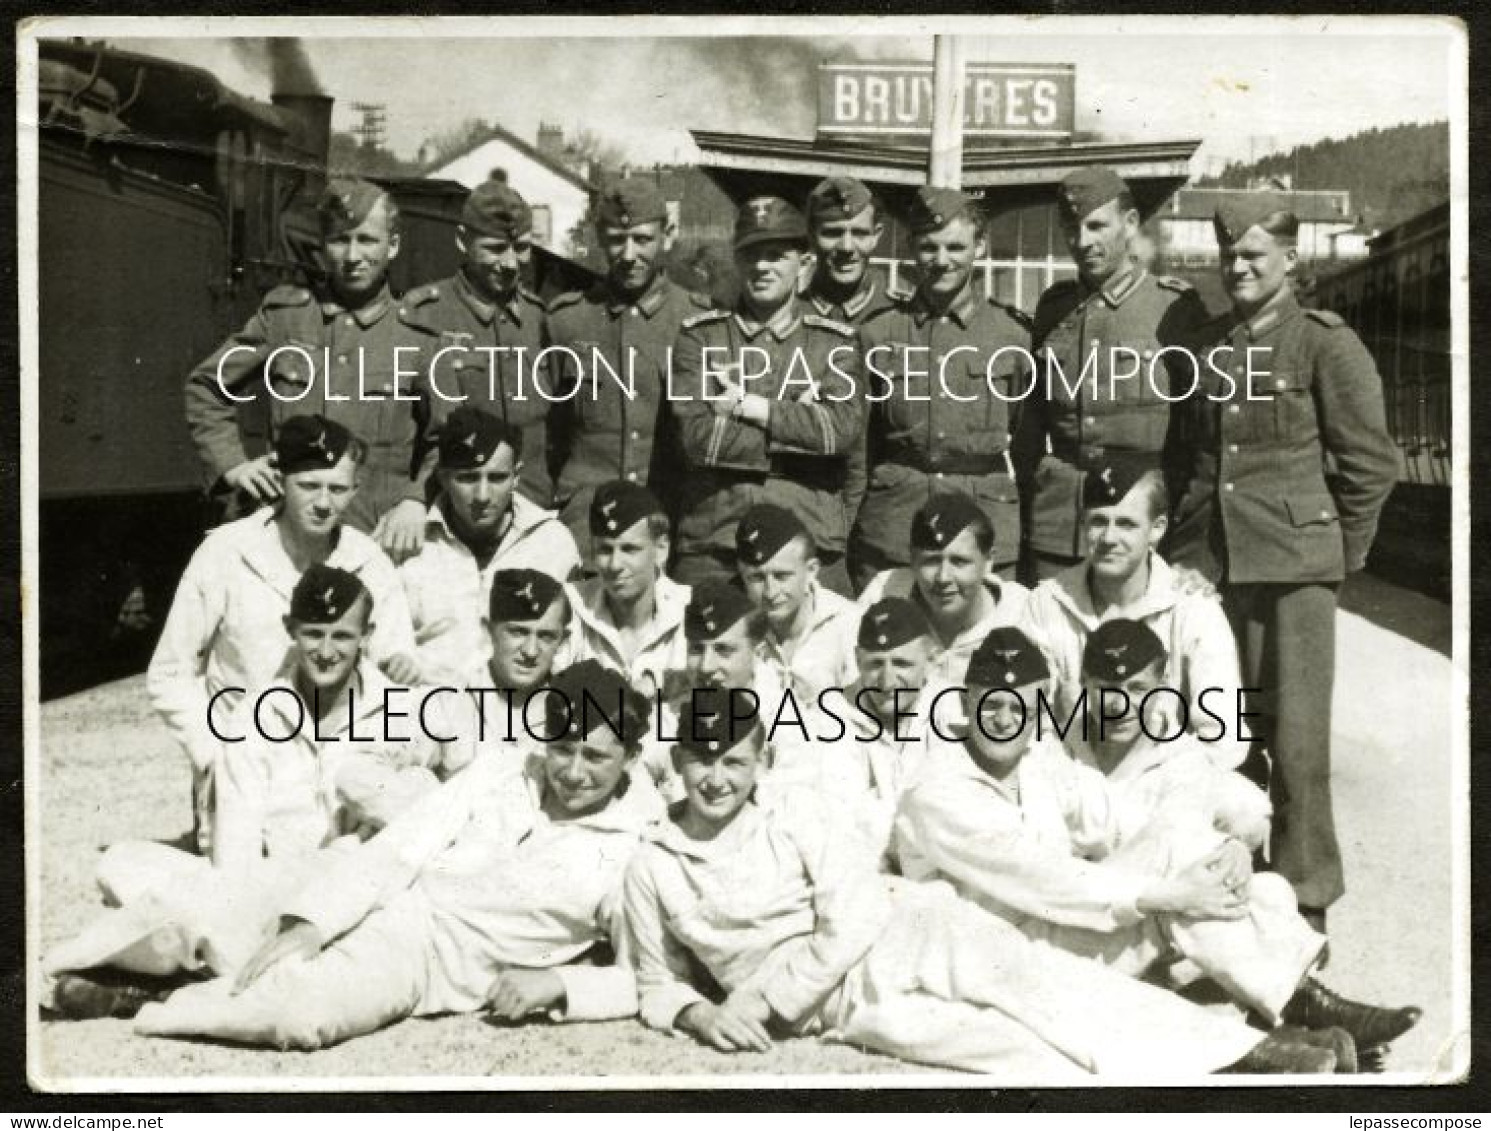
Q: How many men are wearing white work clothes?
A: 14